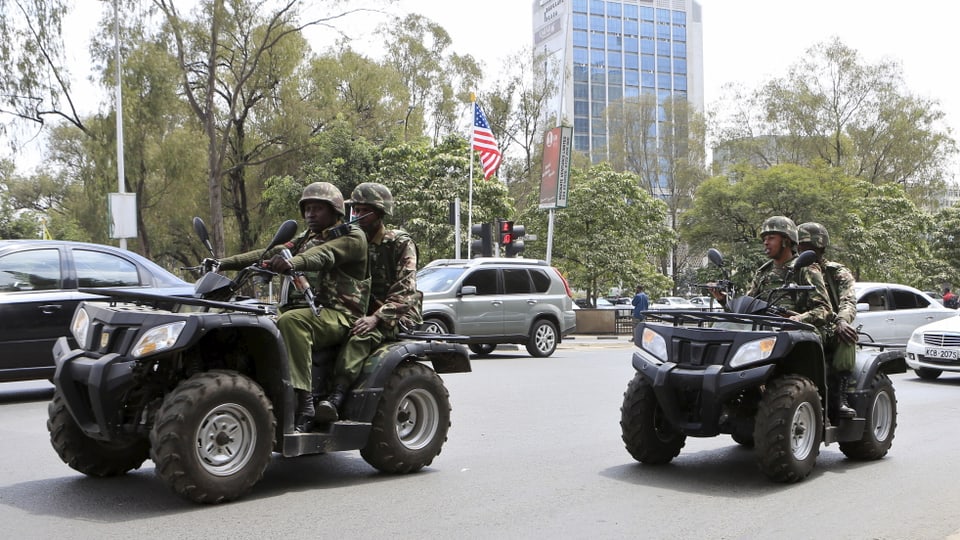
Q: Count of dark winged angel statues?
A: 0